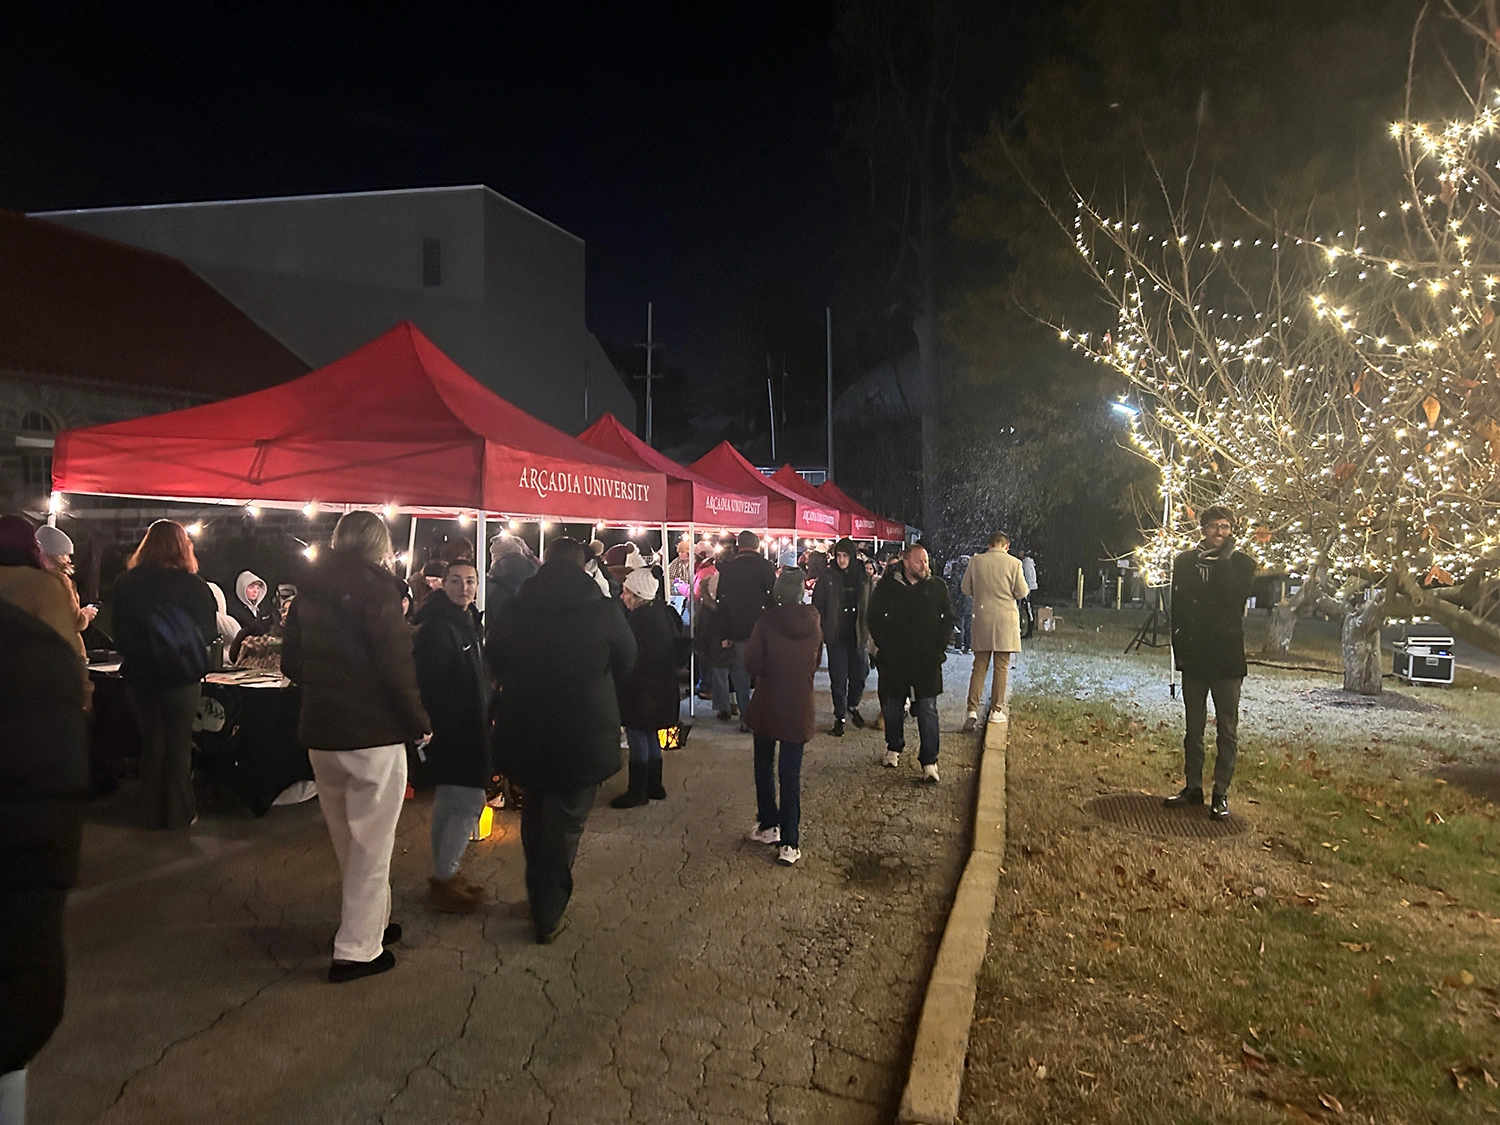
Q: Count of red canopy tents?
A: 5